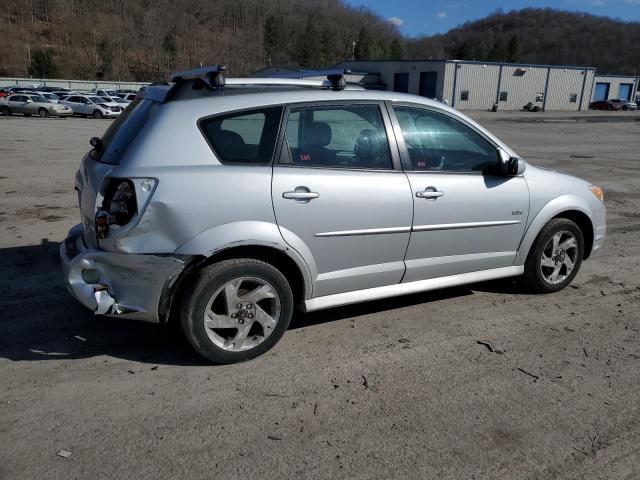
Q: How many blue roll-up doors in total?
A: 4